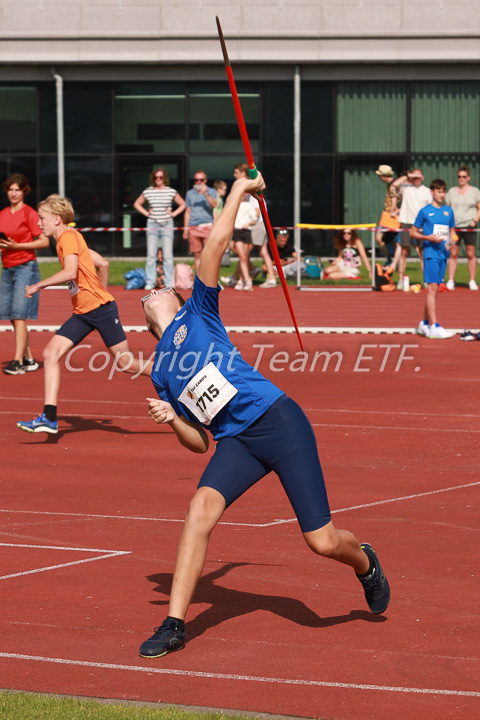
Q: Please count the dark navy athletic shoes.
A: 2